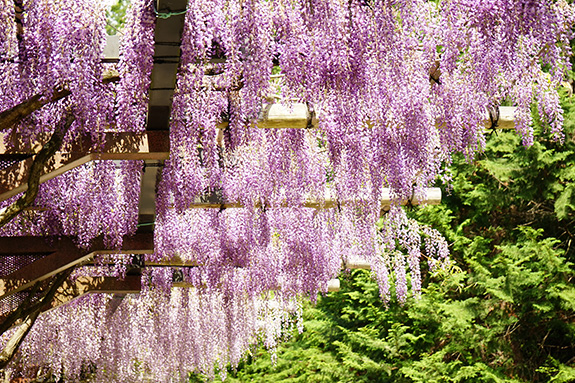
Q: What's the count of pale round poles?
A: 4